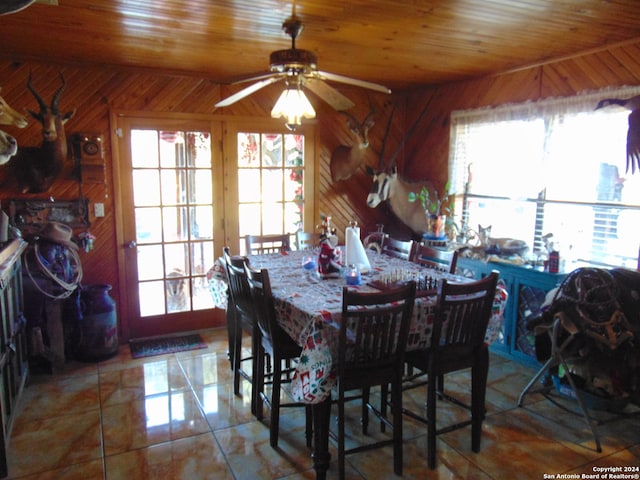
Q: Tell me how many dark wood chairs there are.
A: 8